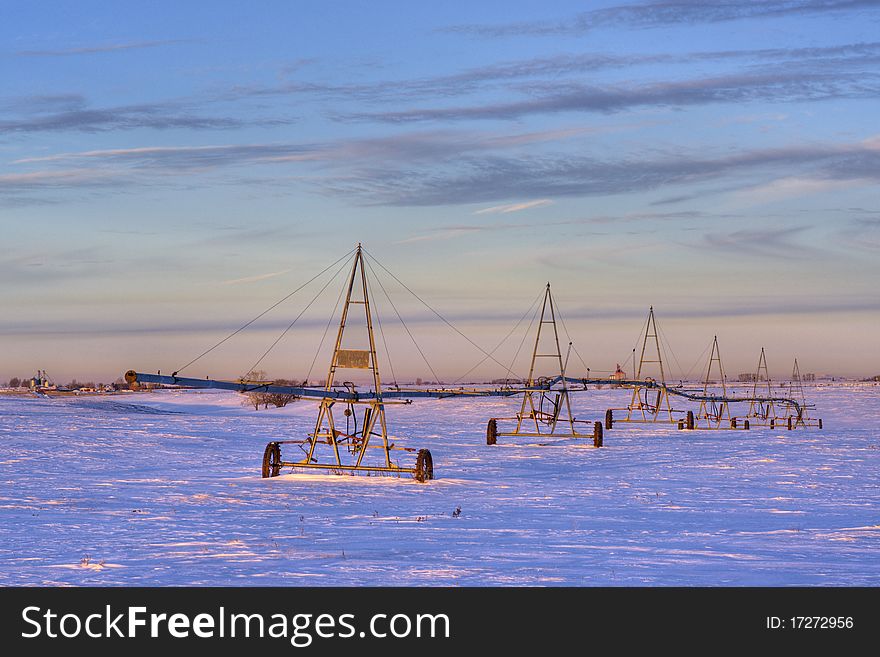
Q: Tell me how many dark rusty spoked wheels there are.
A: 12